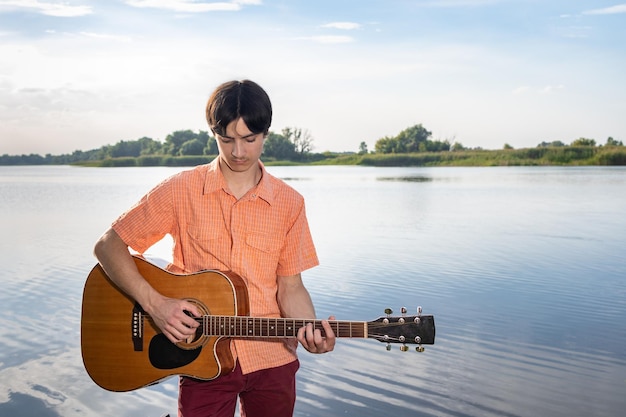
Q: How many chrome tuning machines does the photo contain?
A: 6